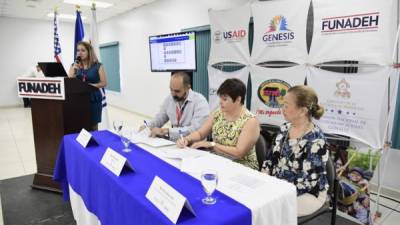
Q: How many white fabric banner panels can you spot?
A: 6